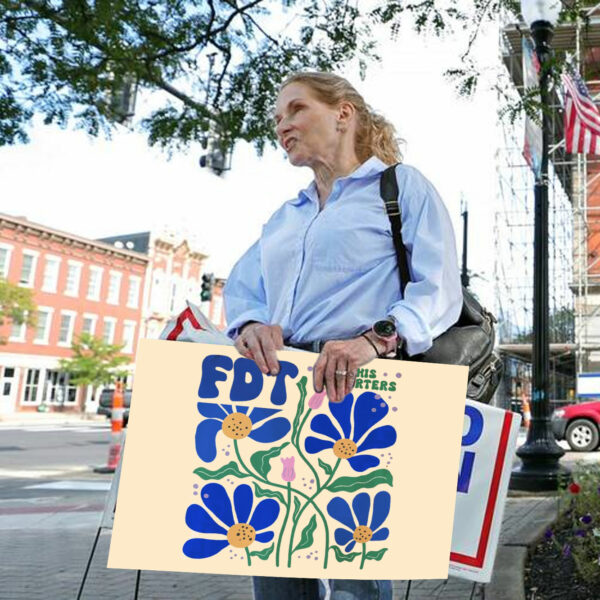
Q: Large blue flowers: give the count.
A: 4